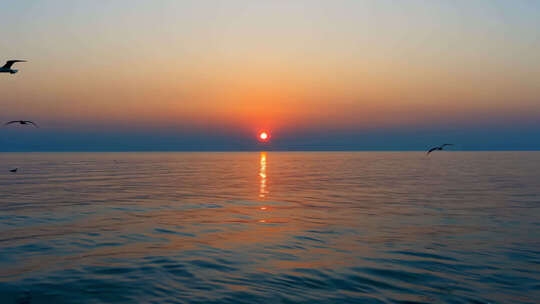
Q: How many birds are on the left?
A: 3